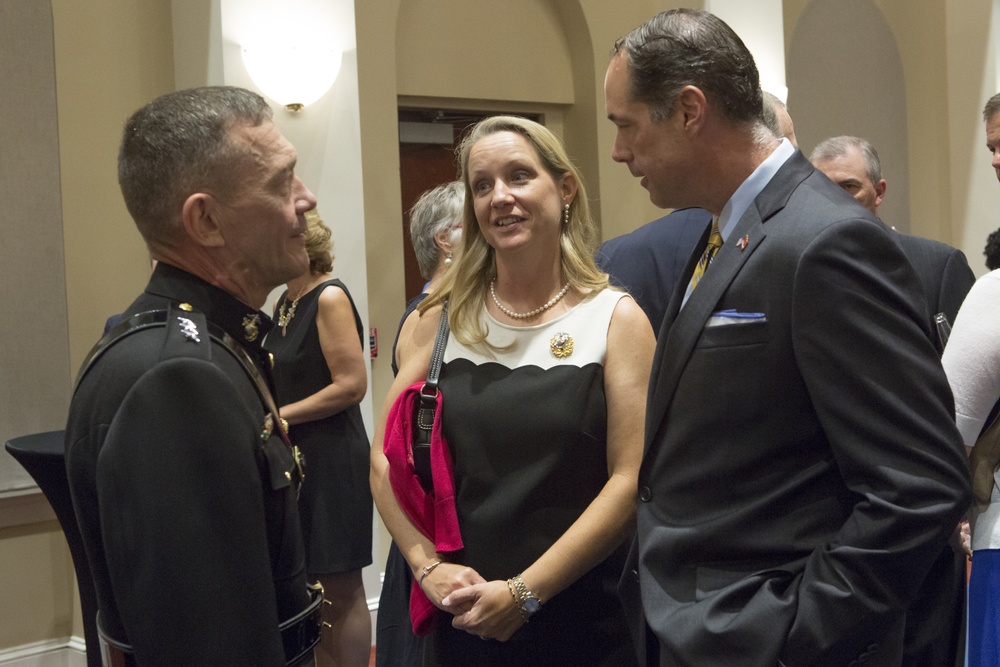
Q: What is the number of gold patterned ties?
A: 1